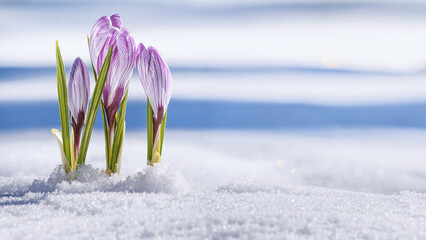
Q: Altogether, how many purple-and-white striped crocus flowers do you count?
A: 3